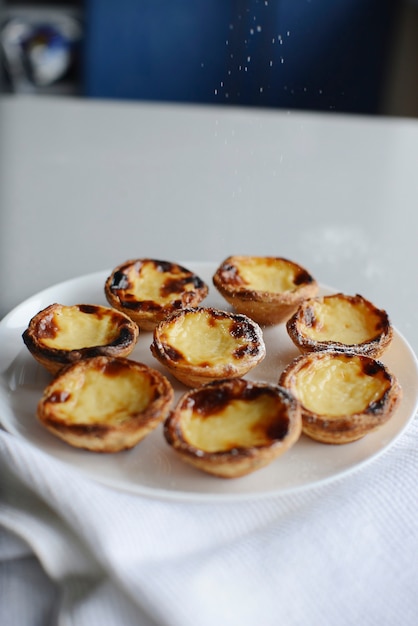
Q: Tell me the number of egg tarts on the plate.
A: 8